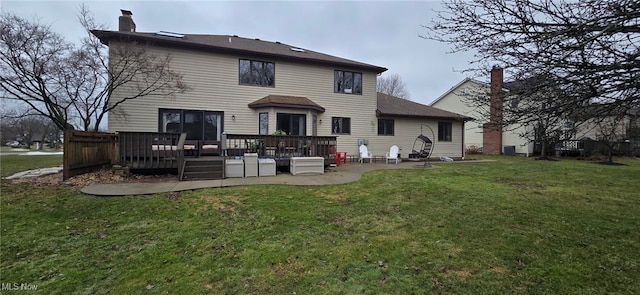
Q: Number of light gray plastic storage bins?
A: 4